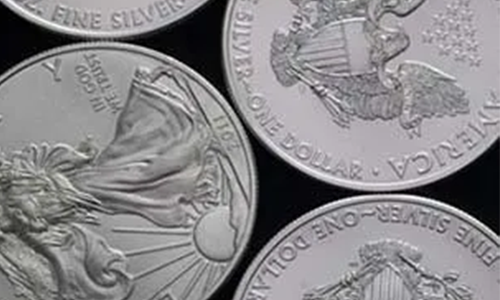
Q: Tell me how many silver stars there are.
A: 13